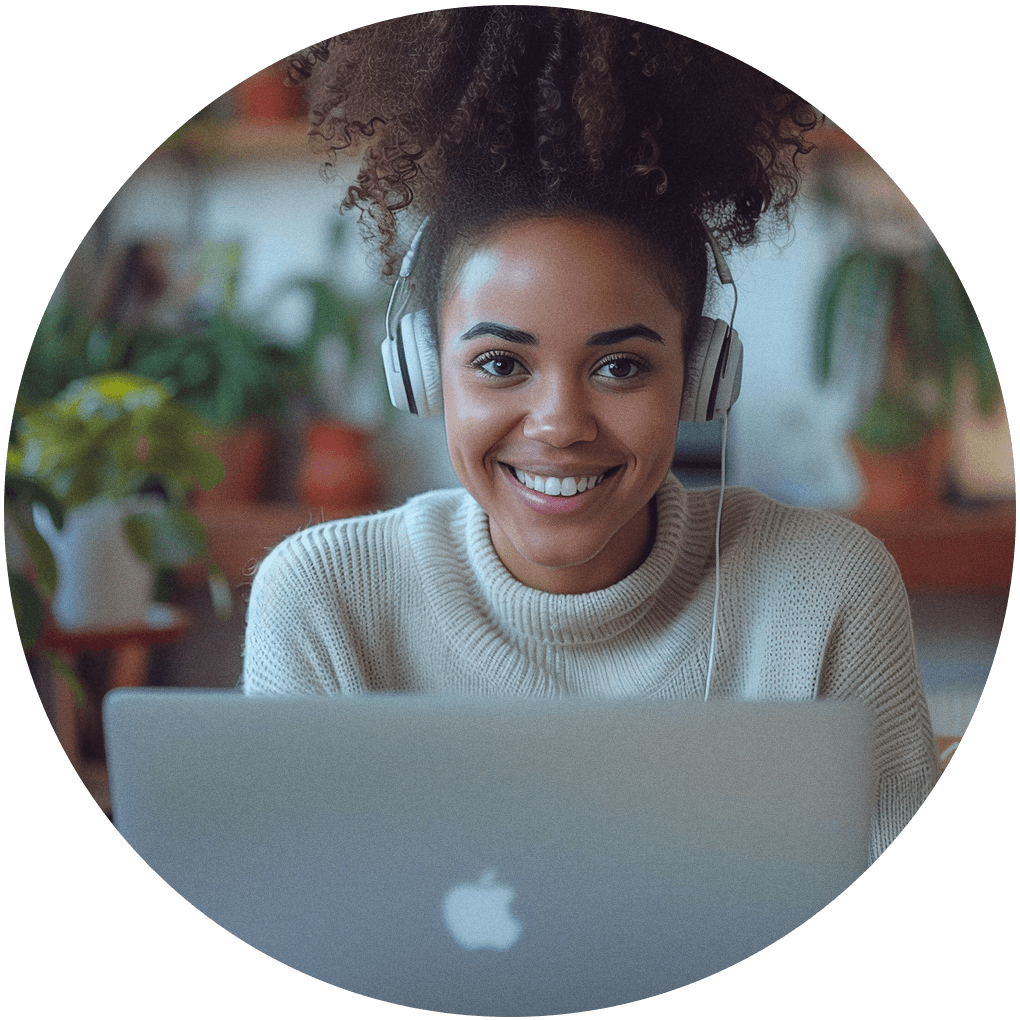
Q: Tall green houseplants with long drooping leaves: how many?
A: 1